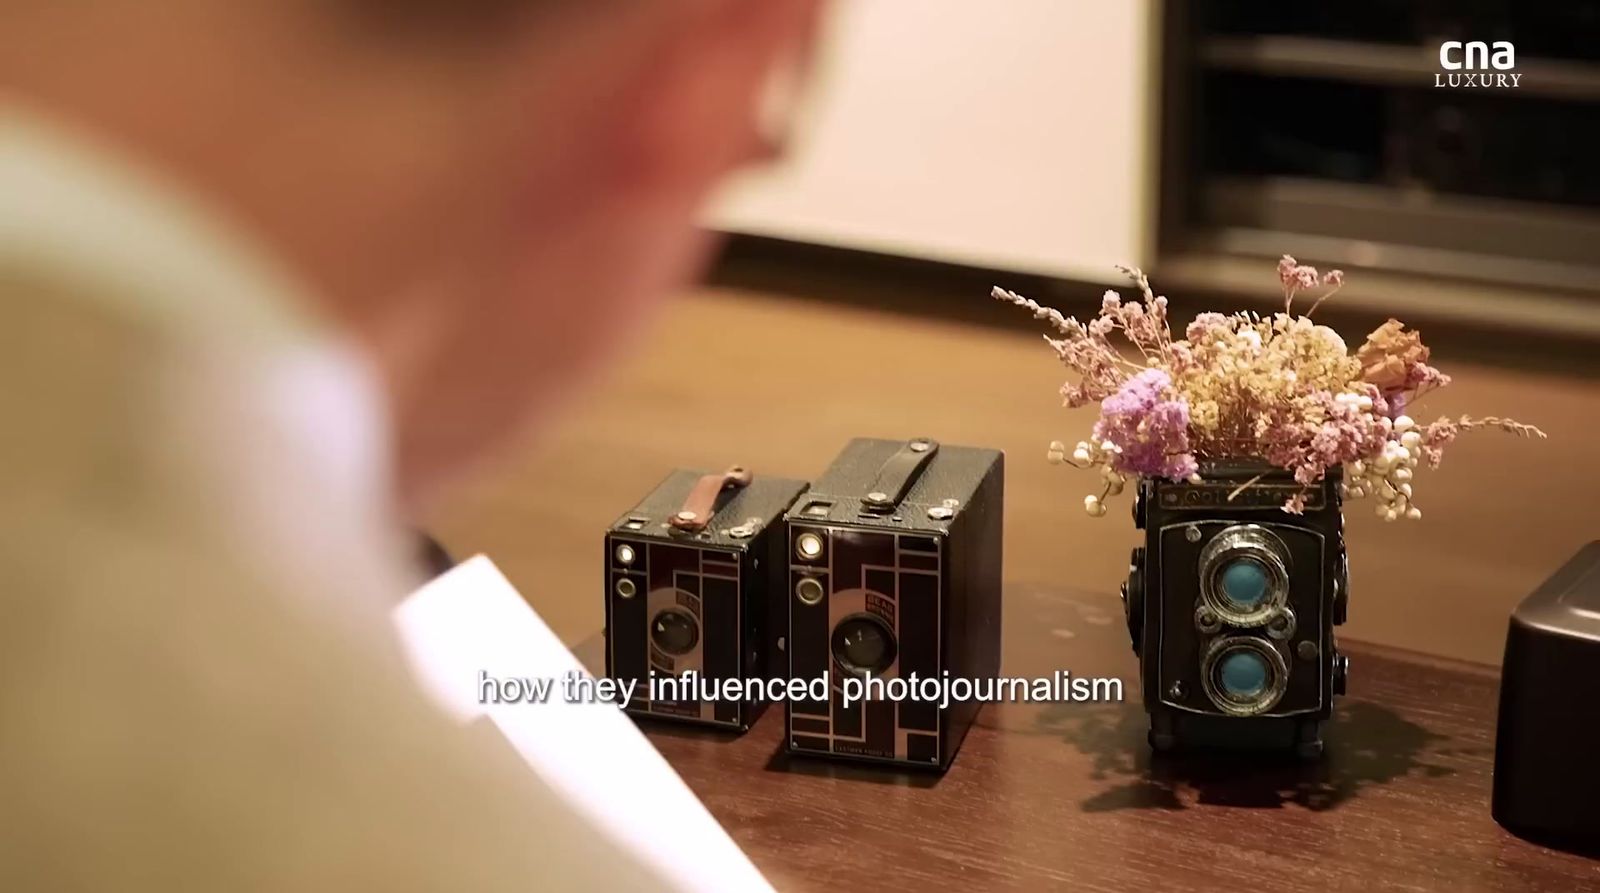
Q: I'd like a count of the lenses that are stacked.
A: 2